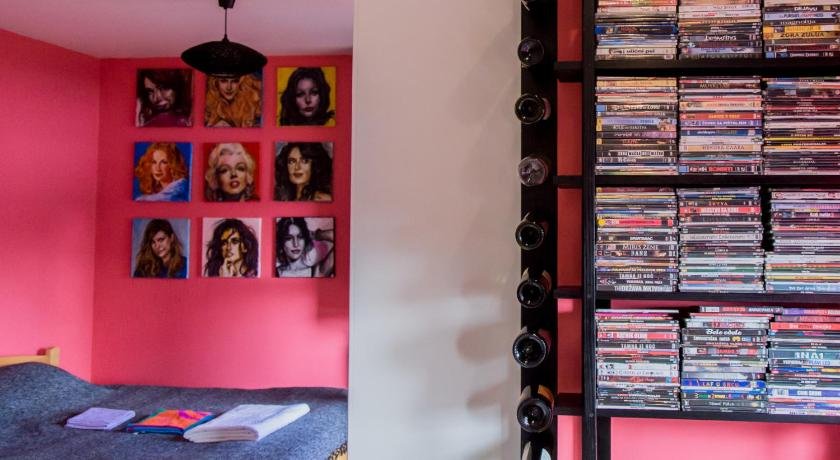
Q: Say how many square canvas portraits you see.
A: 9